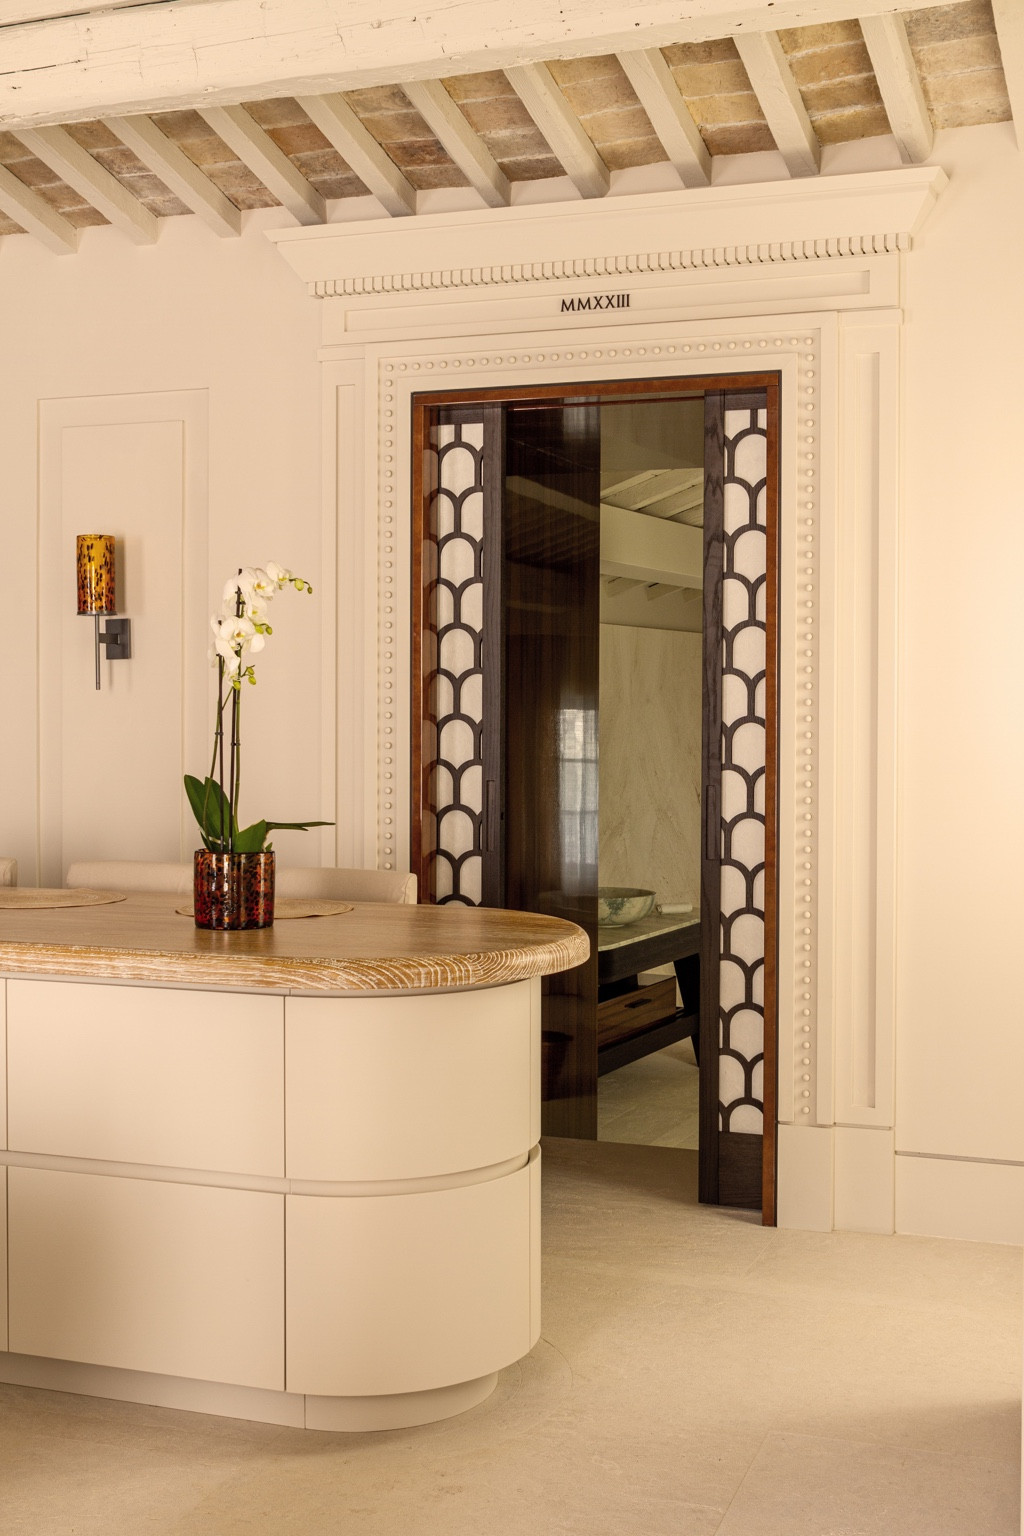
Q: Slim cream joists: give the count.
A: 11